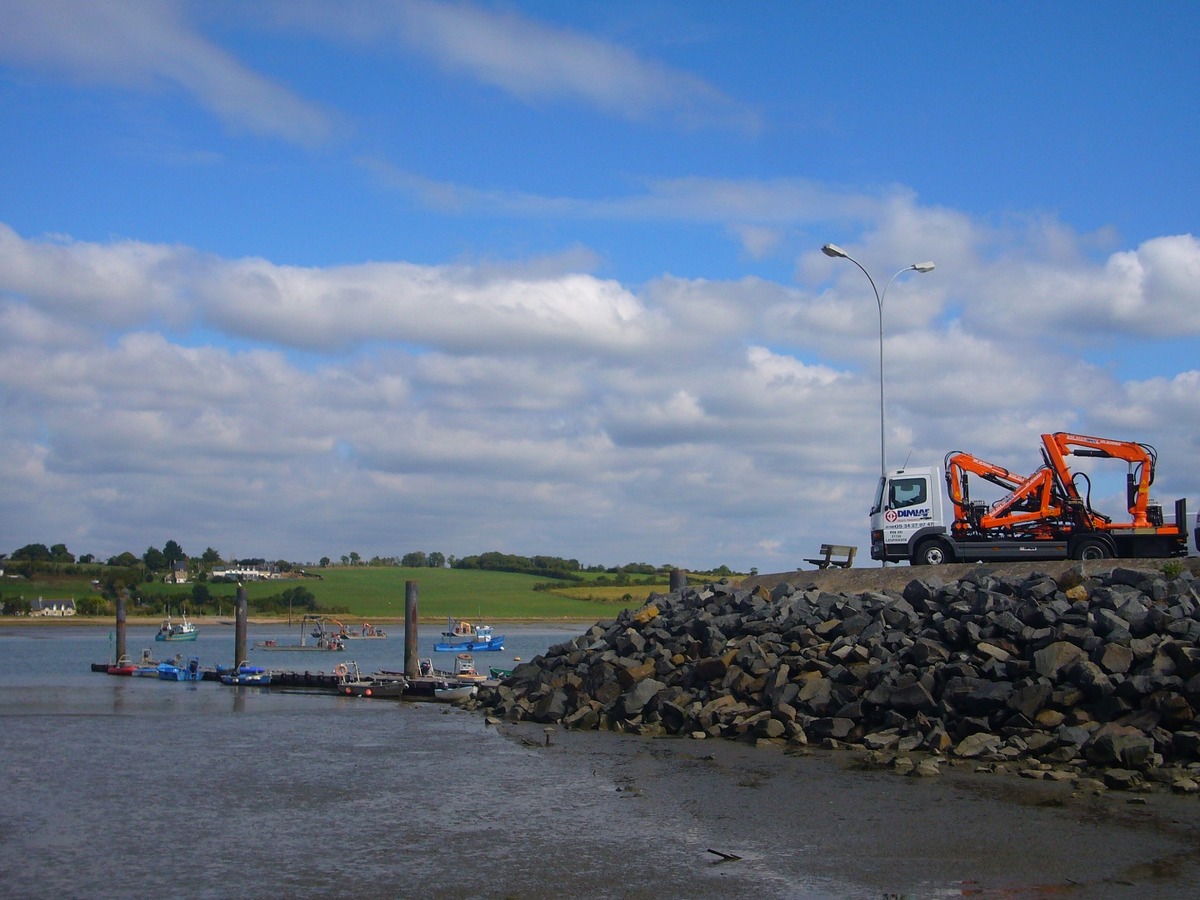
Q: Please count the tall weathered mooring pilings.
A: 3